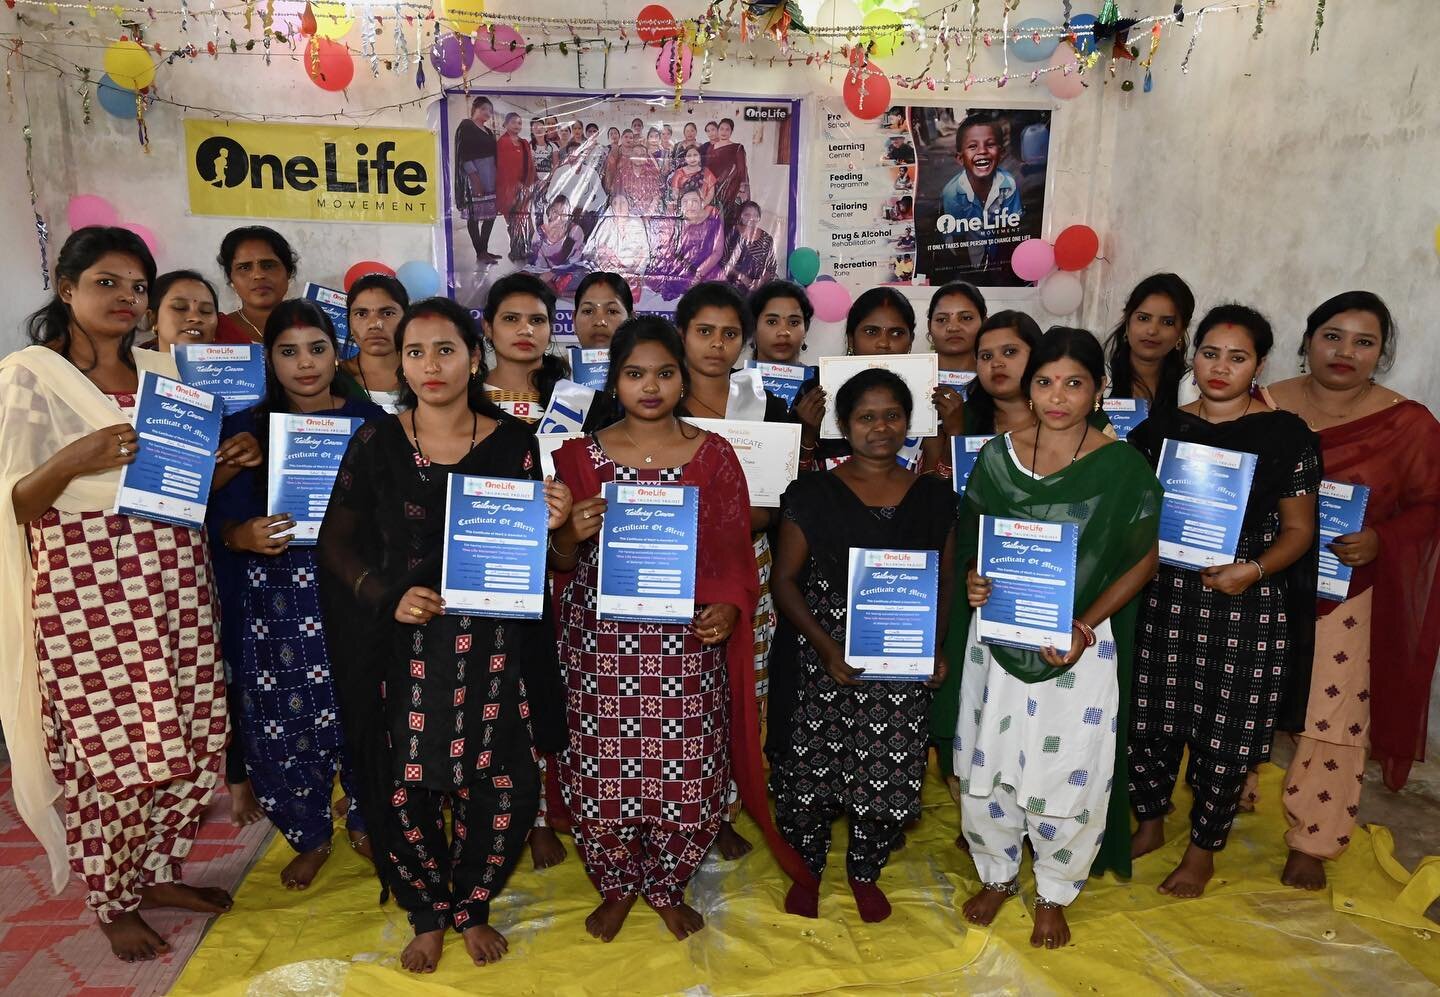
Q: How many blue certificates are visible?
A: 15